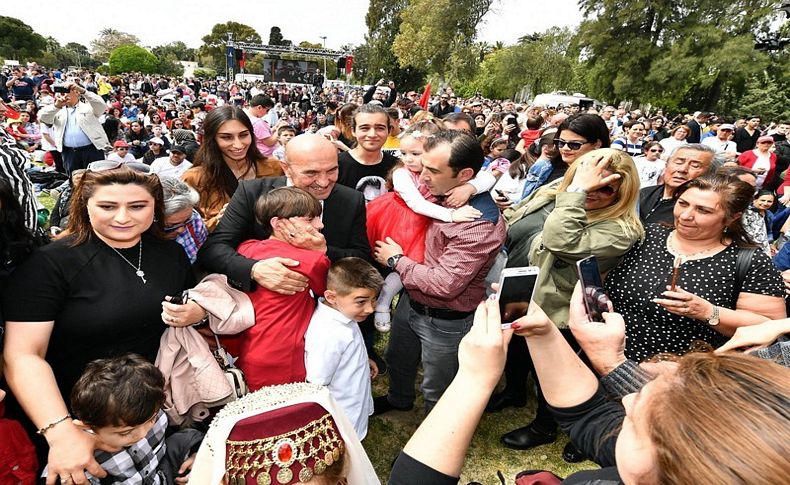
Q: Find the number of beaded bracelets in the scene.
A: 1